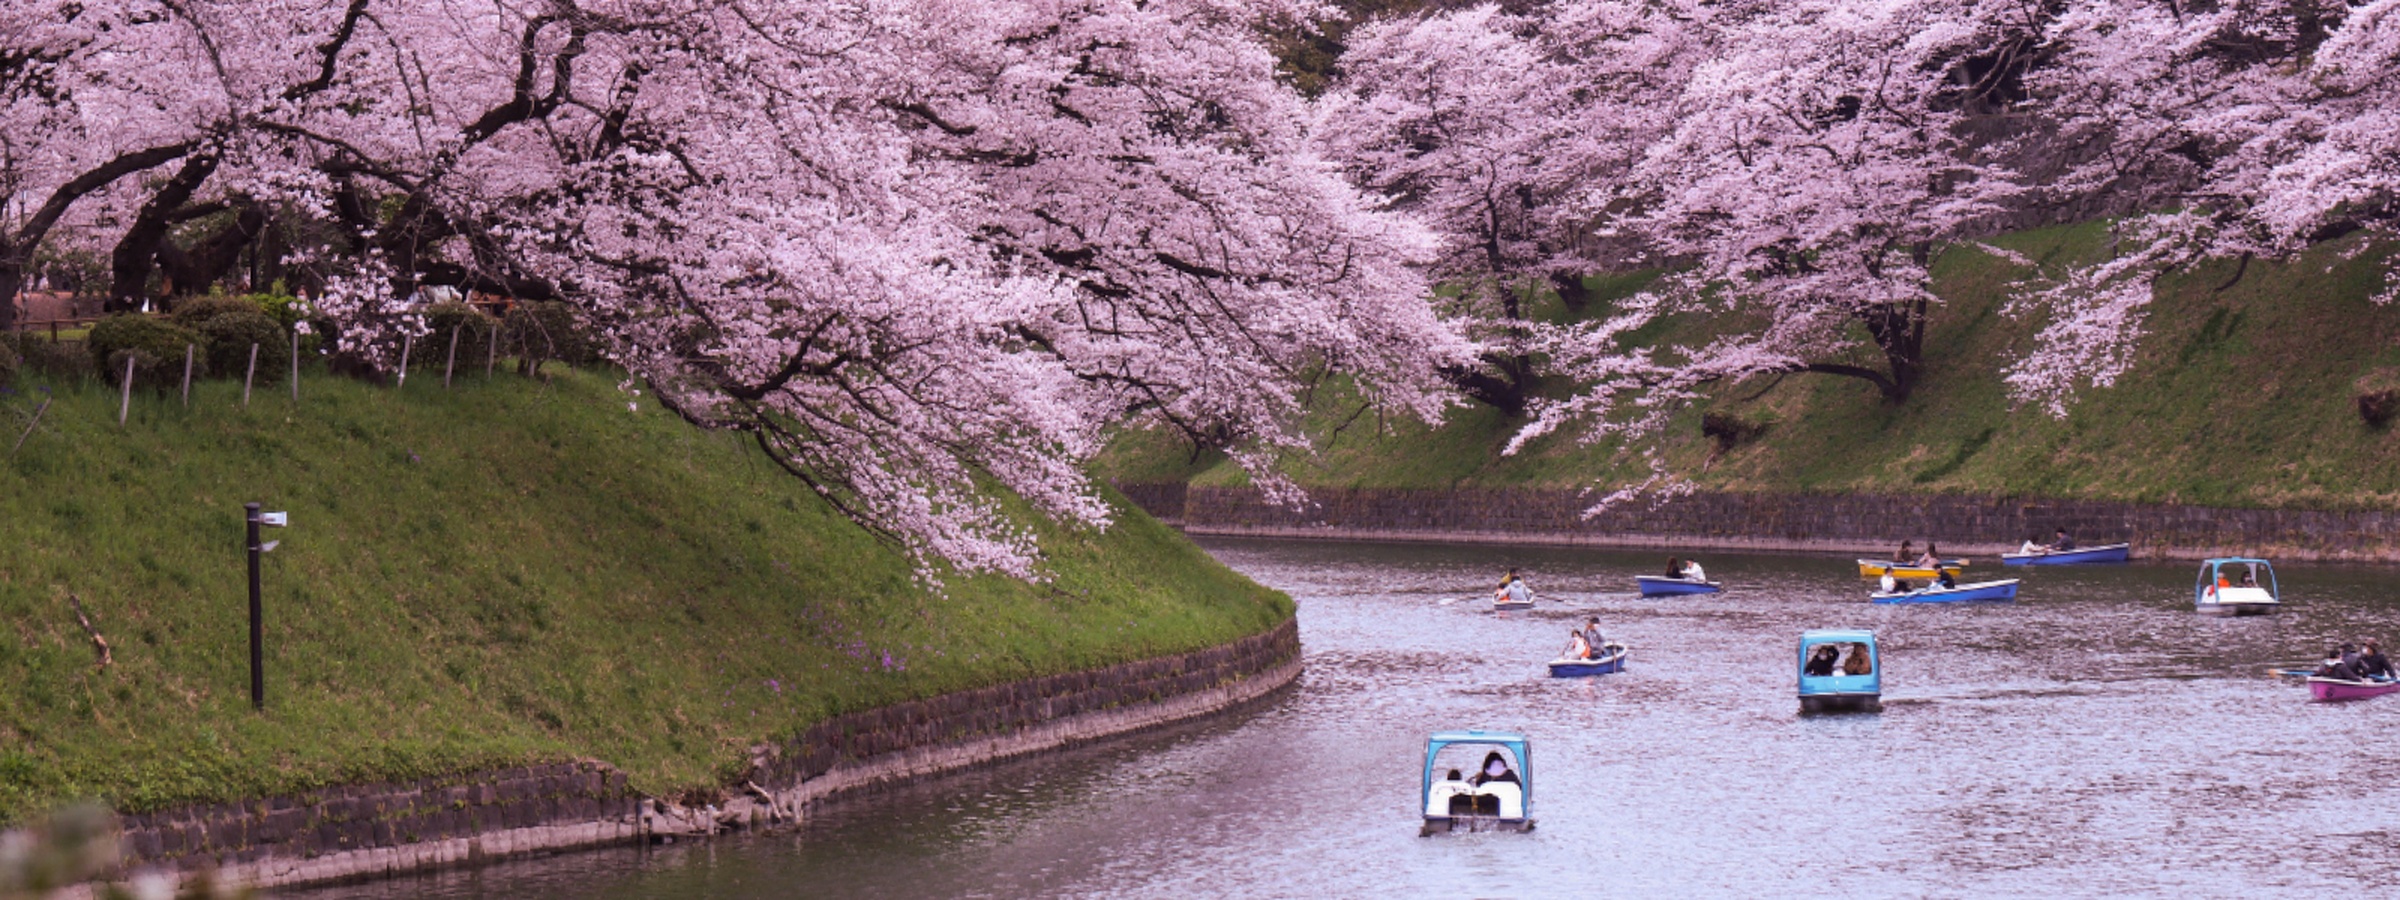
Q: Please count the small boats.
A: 10